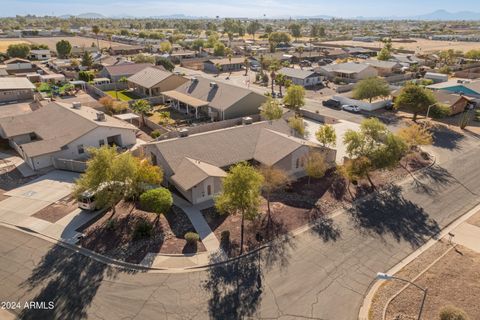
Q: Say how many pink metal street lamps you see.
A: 0